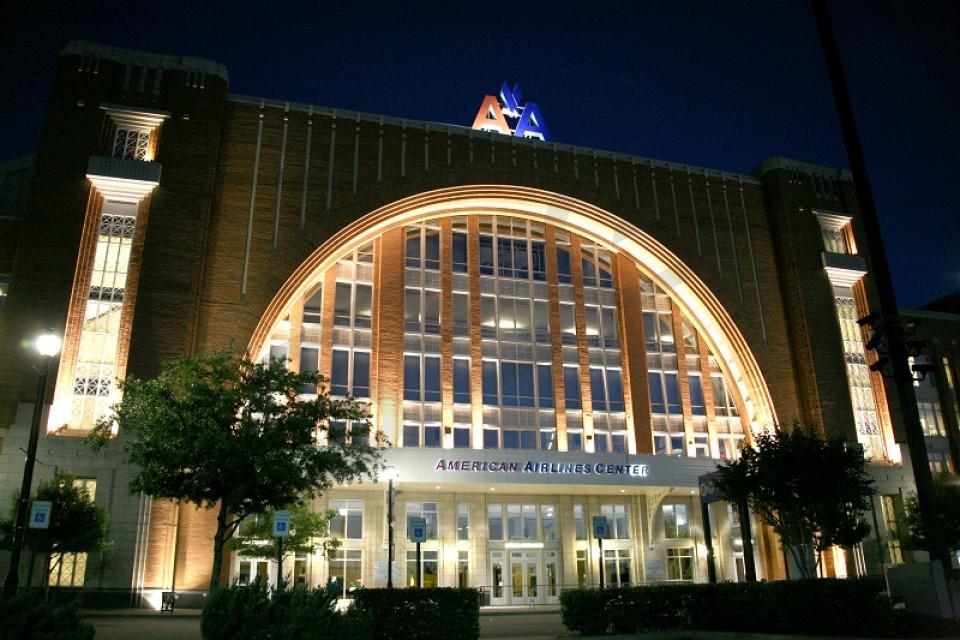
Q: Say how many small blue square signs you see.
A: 4